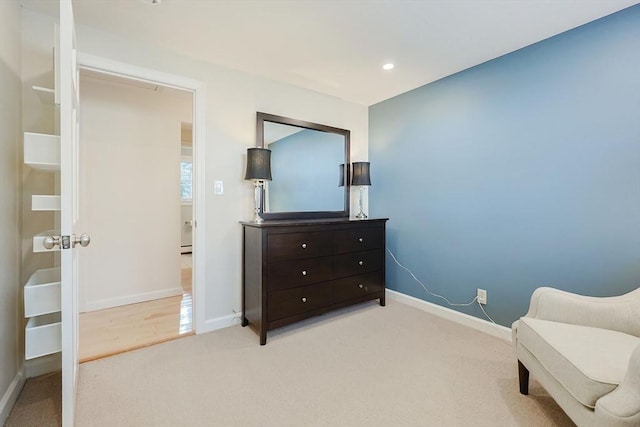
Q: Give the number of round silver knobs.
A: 8